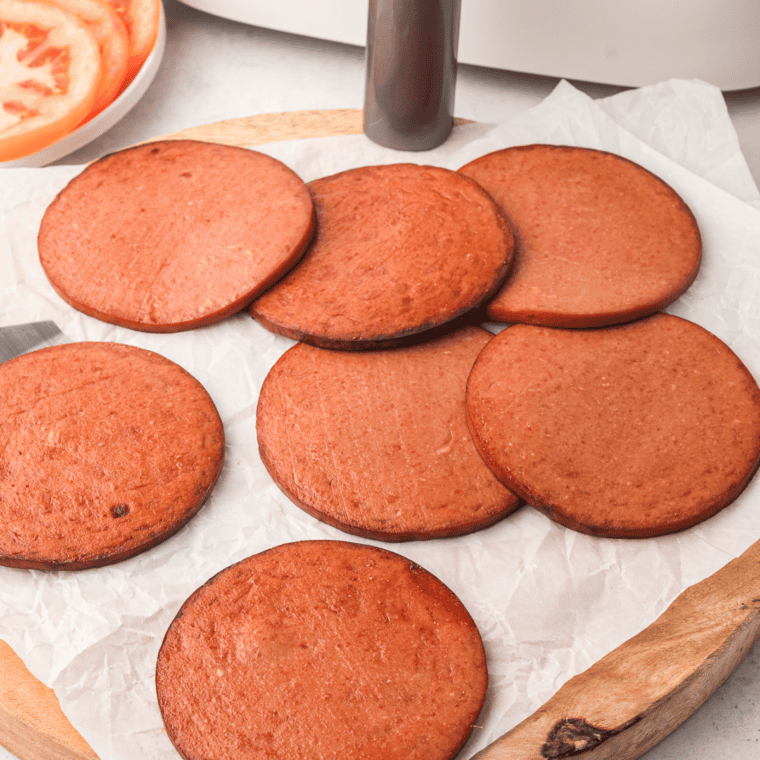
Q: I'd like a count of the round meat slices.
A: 7